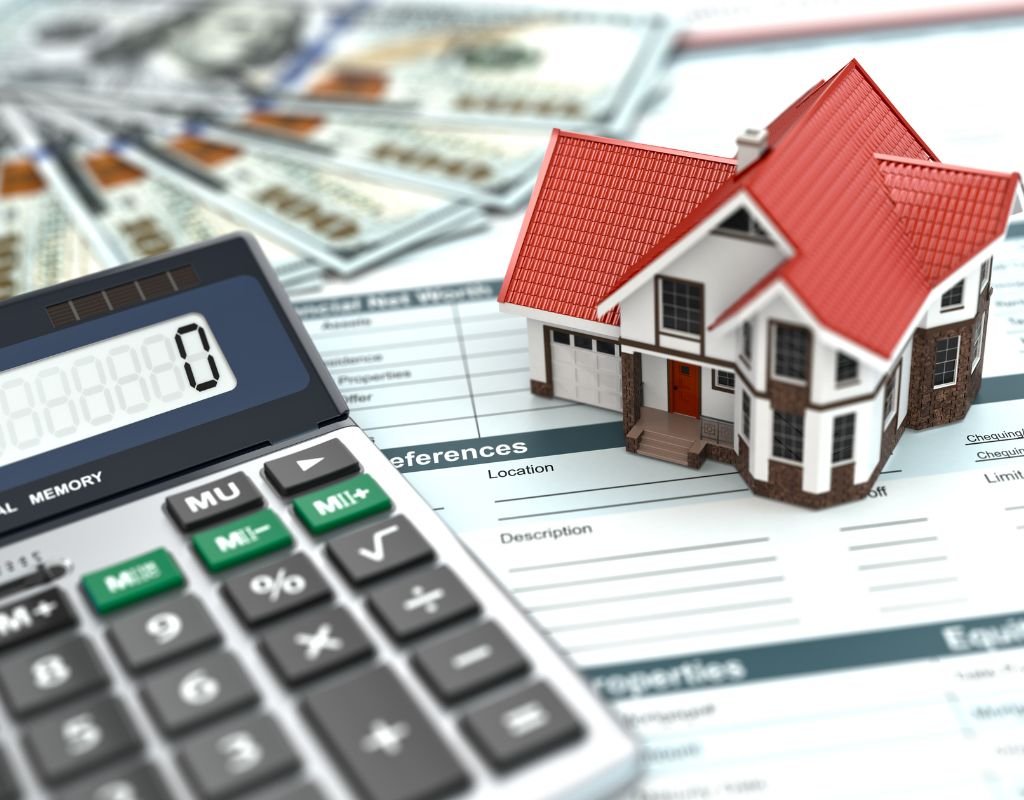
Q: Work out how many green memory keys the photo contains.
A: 3